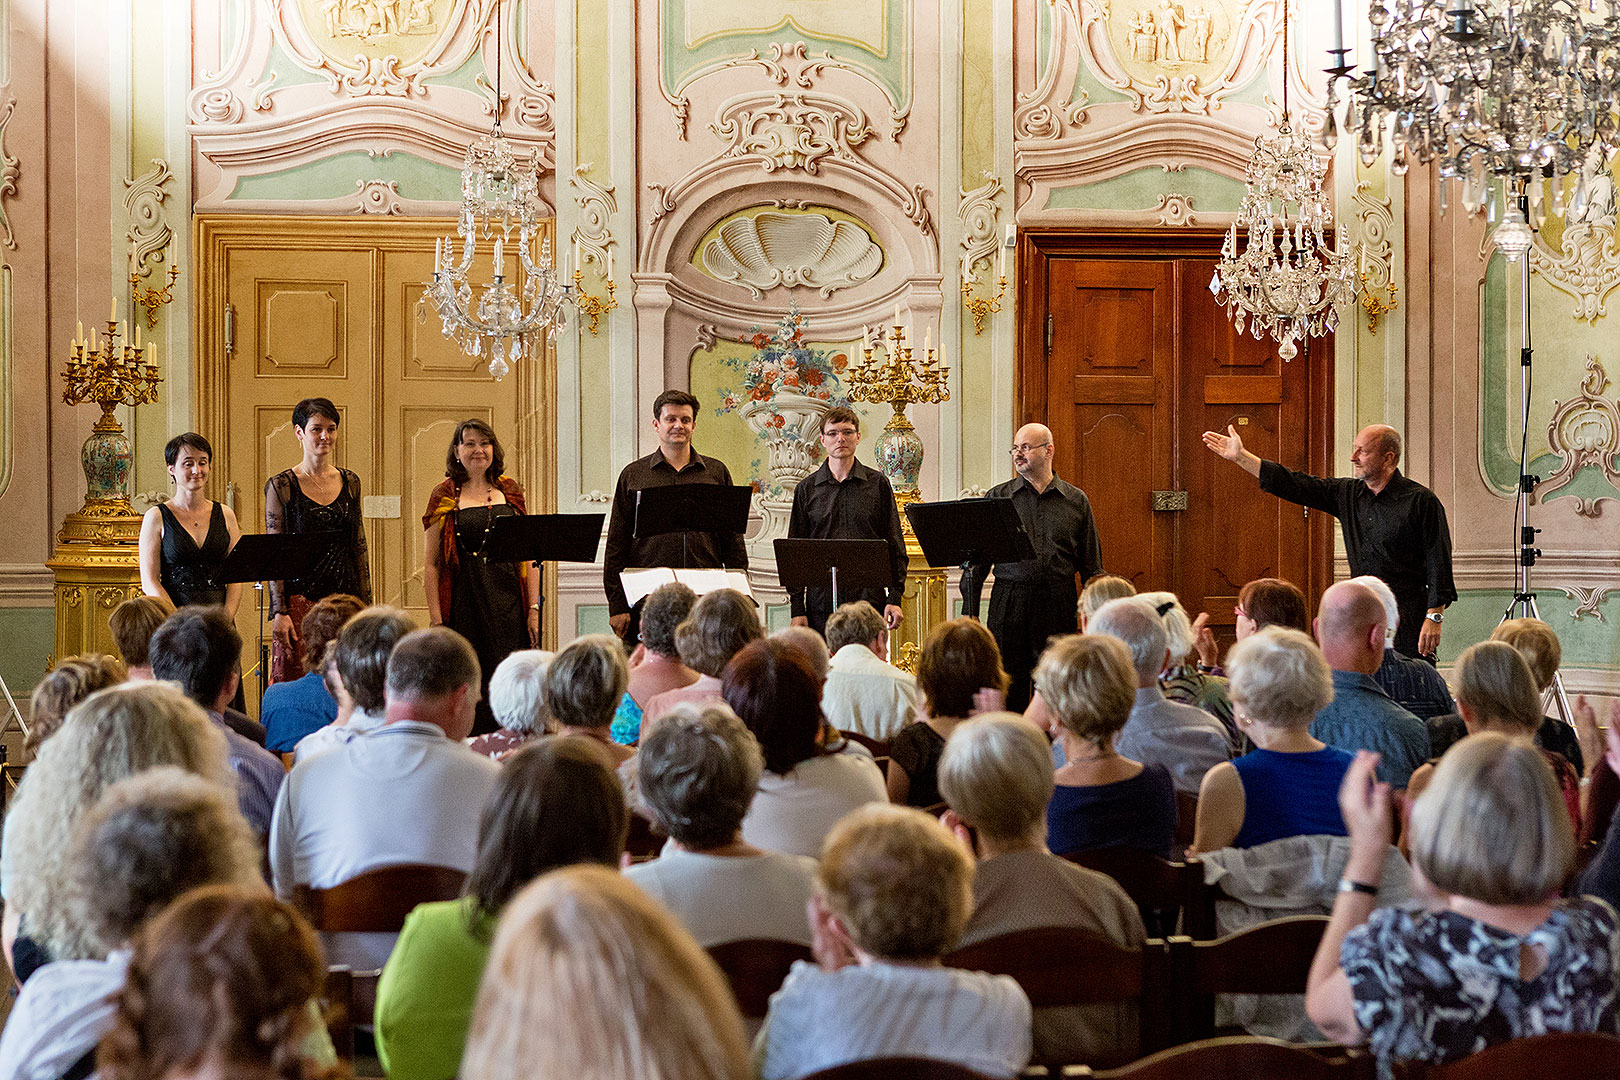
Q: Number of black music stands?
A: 5